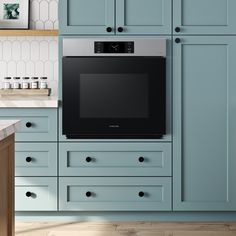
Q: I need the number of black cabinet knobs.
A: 11